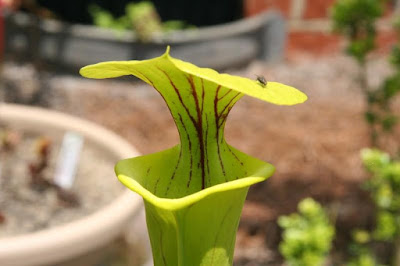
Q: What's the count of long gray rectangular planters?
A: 1